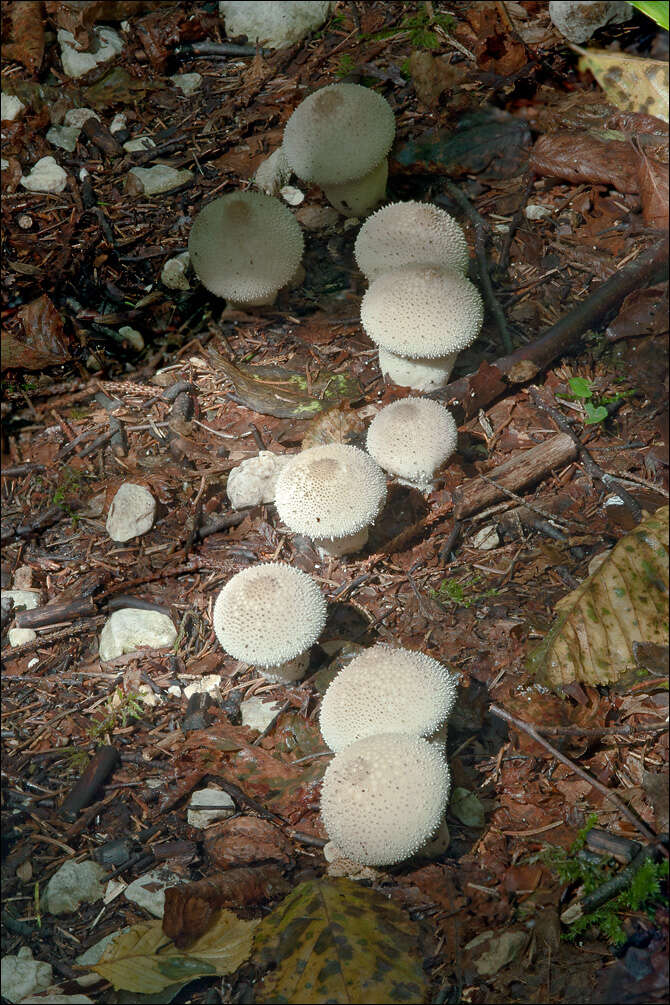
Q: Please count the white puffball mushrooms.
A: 9